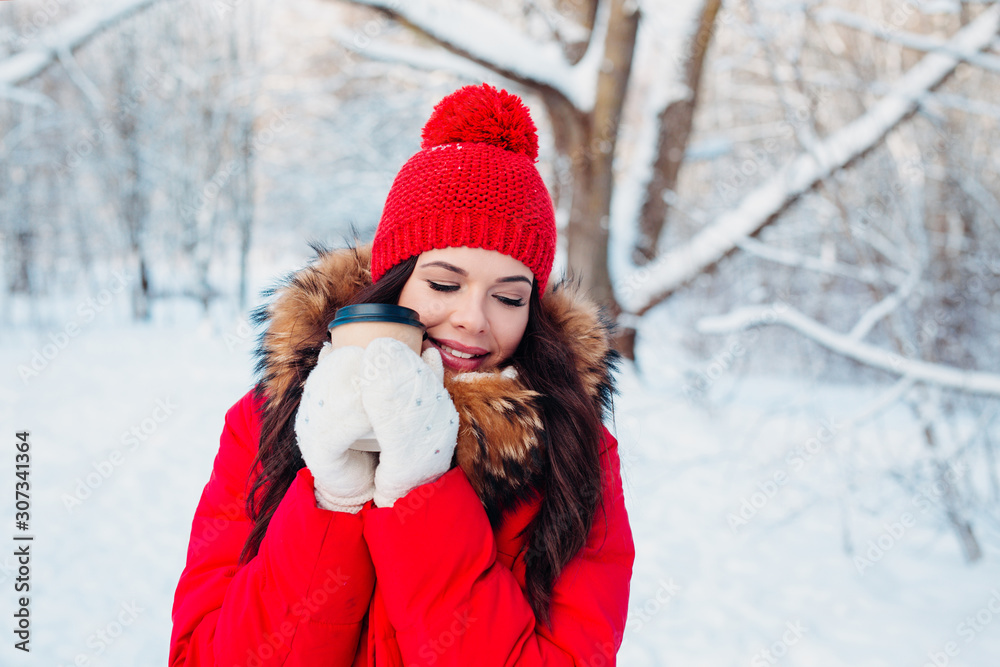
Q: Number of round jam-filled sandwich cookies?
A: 0